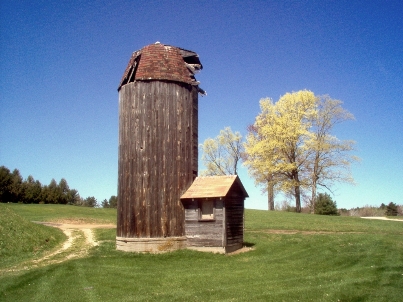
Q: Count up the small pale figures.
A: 0